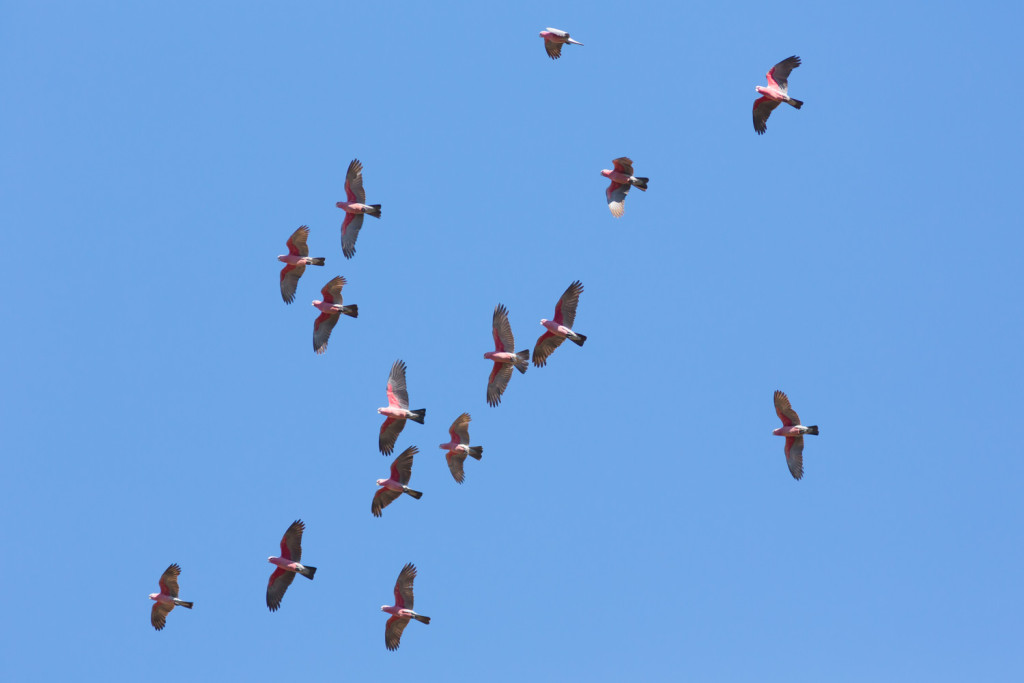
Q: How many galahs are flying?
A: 15